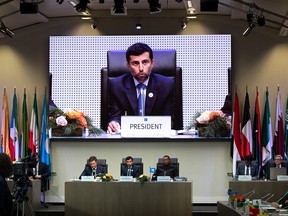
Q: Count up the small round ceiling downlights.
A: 3